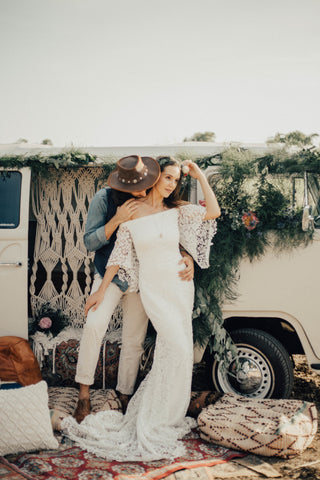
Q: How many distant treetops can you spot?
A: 4